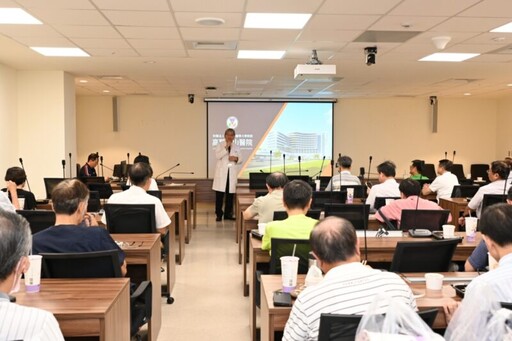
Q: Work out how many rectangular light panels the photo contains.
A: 6